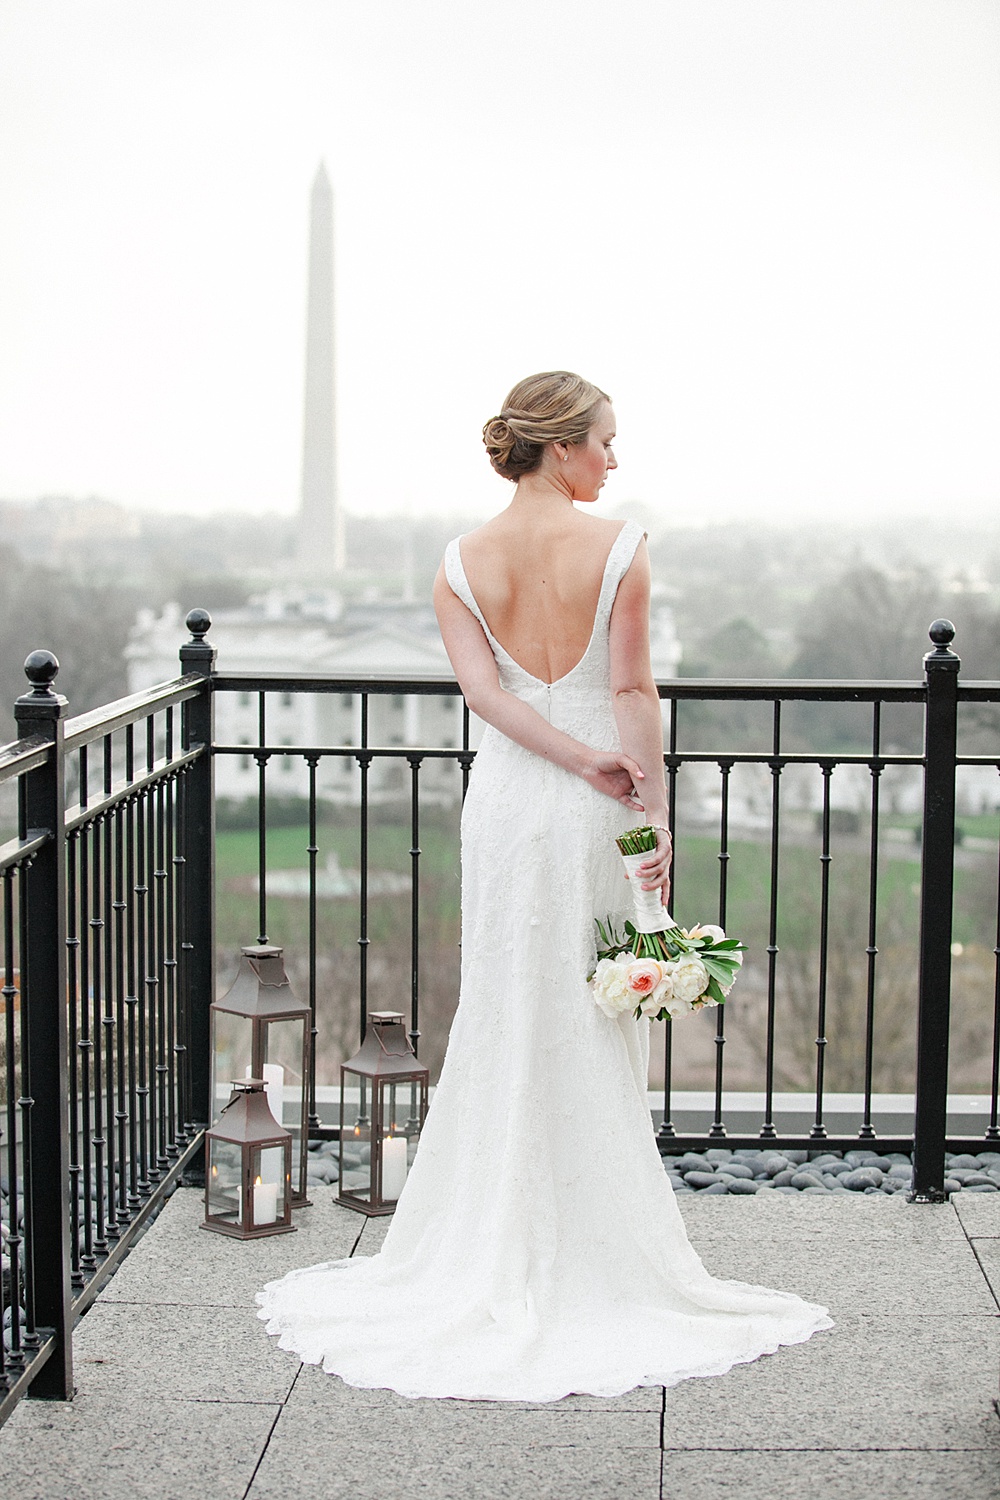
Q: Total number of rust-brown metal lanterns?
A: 3